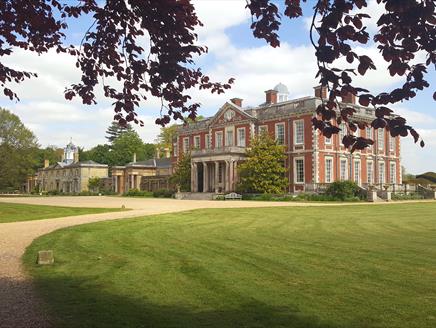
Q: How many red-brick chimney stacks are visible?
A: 4